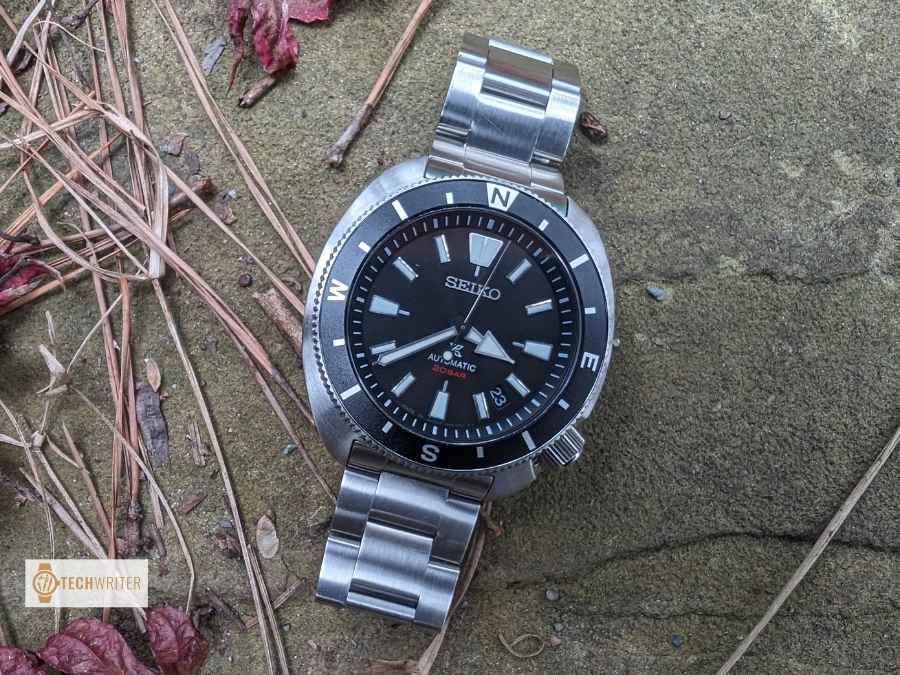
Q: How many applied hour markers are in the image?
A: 12